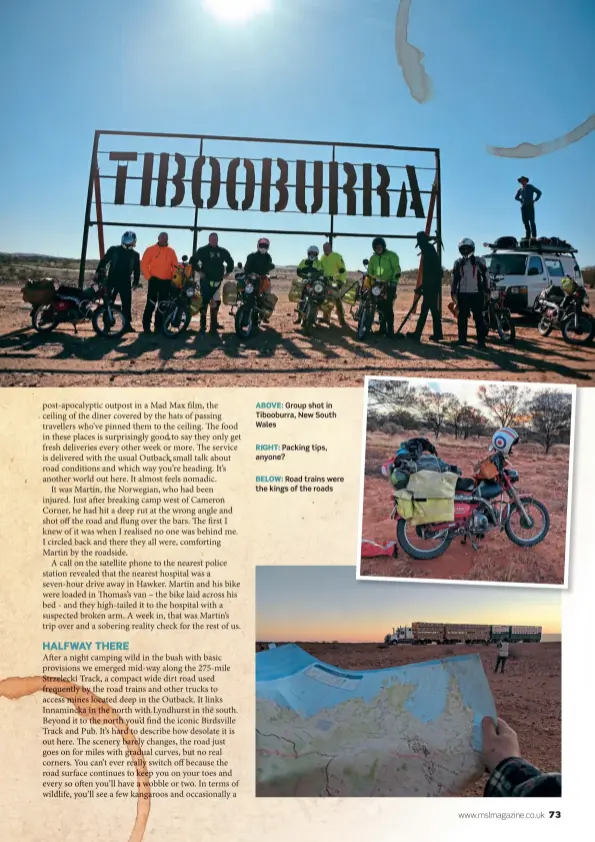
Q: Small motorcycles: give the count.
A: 8